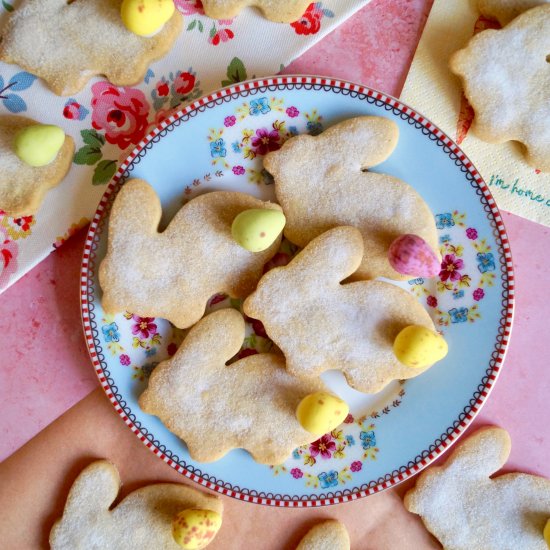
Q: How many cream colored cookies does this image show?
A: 12